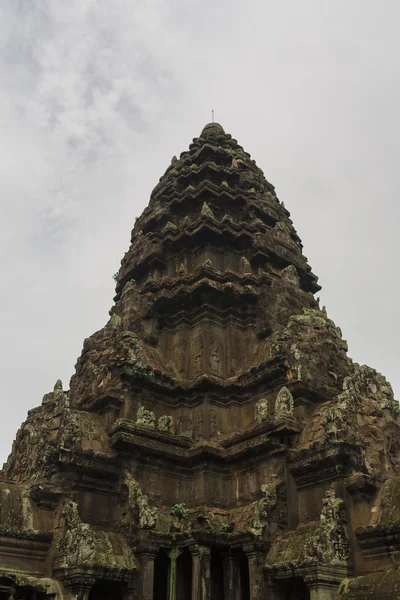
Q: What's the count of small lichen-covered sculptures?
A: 4